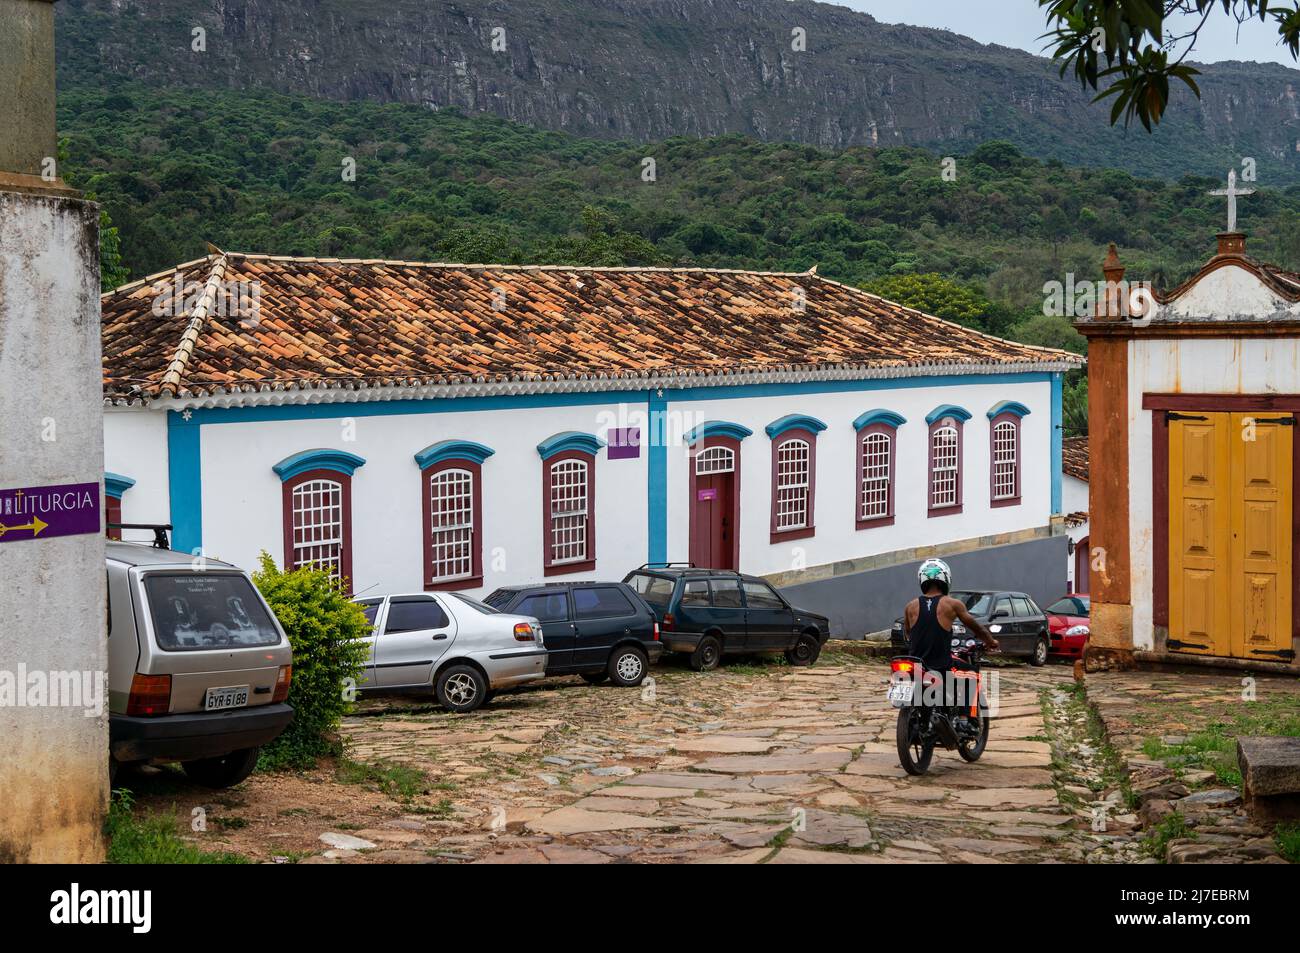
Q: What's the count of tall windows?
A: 7